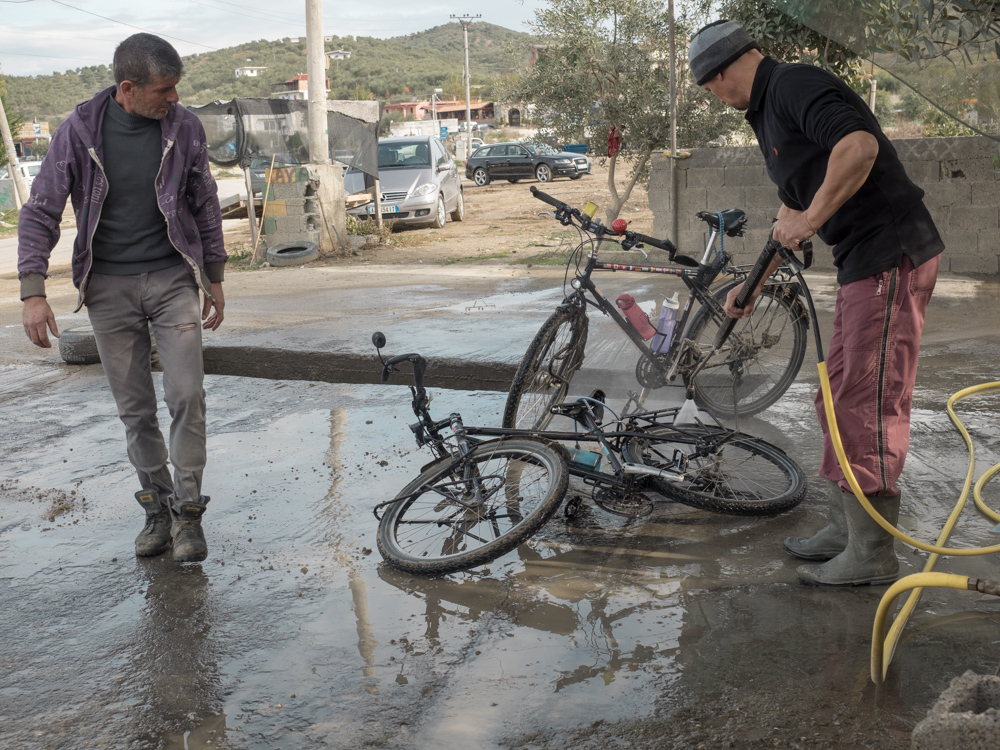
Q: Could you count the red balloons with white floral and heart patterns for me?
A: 0